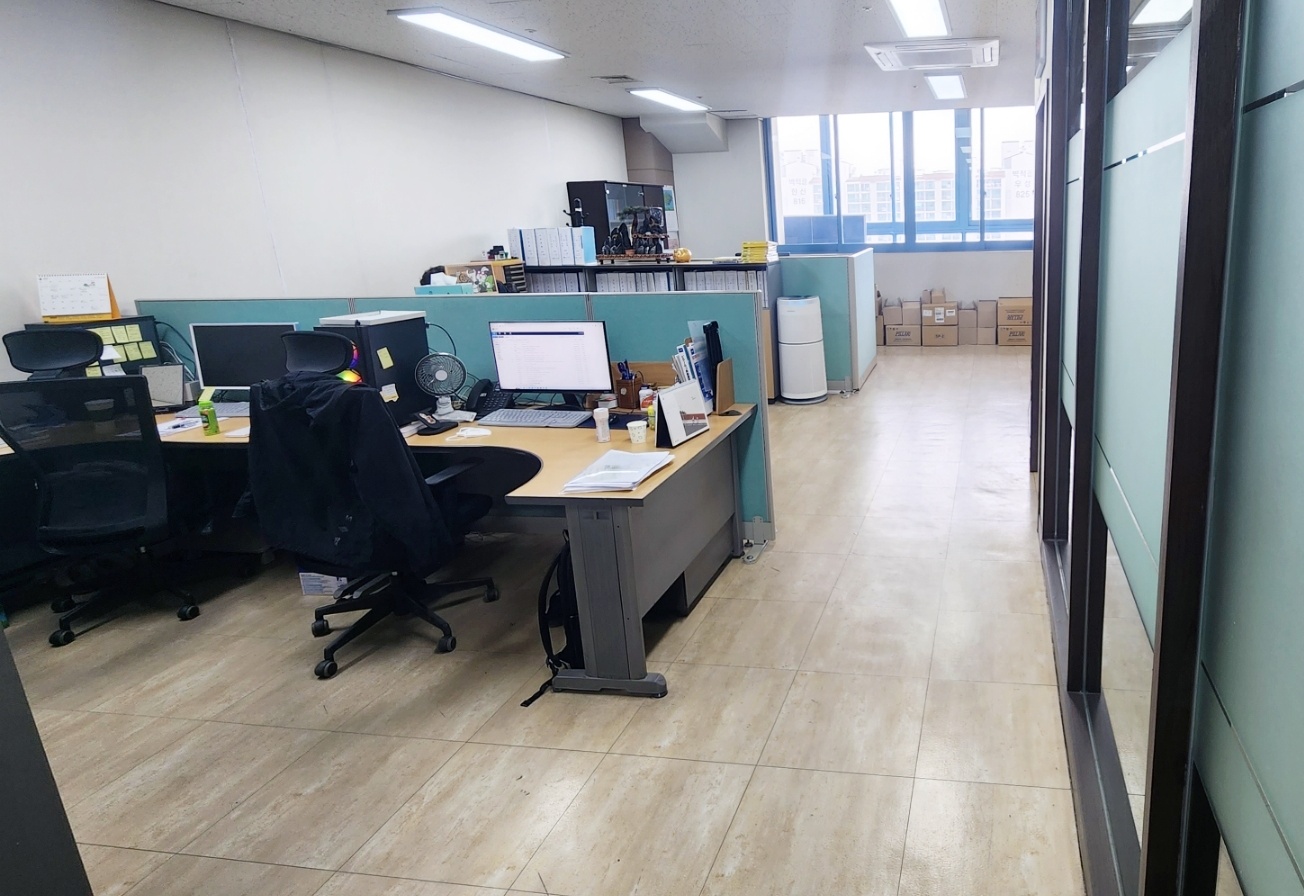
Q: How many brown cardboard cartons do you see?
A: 15